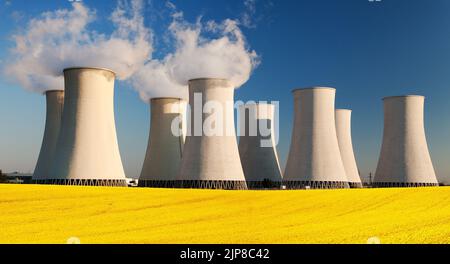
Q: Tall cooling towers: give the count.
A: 8